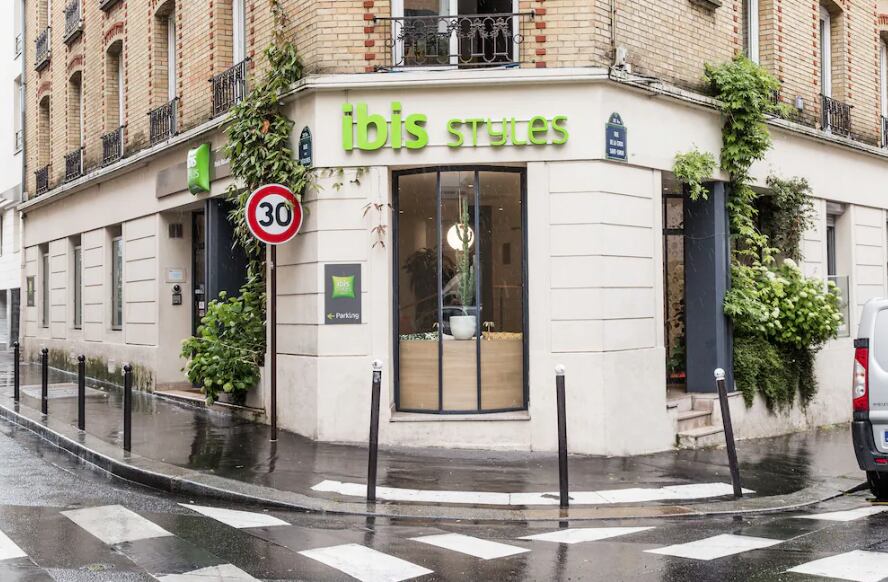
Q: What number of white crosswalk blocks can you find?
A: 10